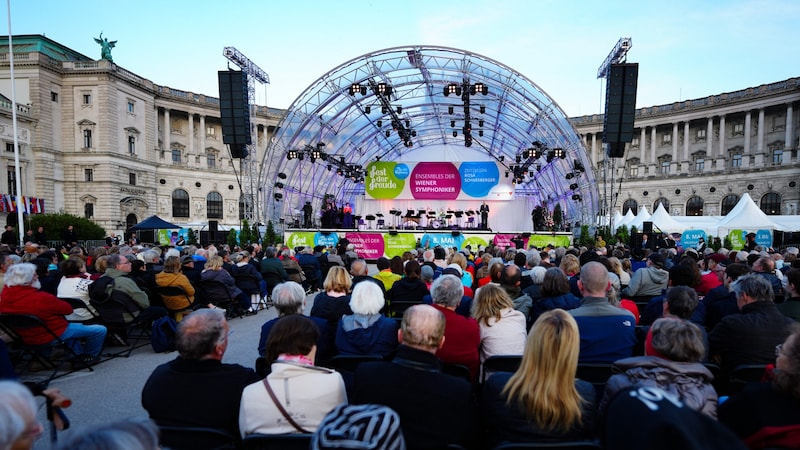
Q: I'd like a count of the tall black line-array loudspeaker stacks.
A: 2